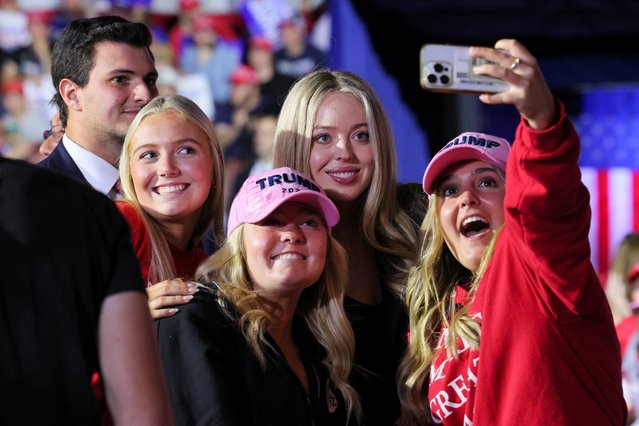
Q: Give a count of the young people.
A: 5